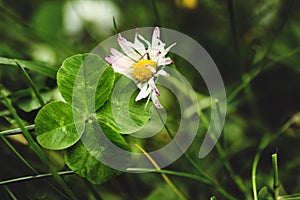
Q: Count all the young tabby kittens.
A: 0